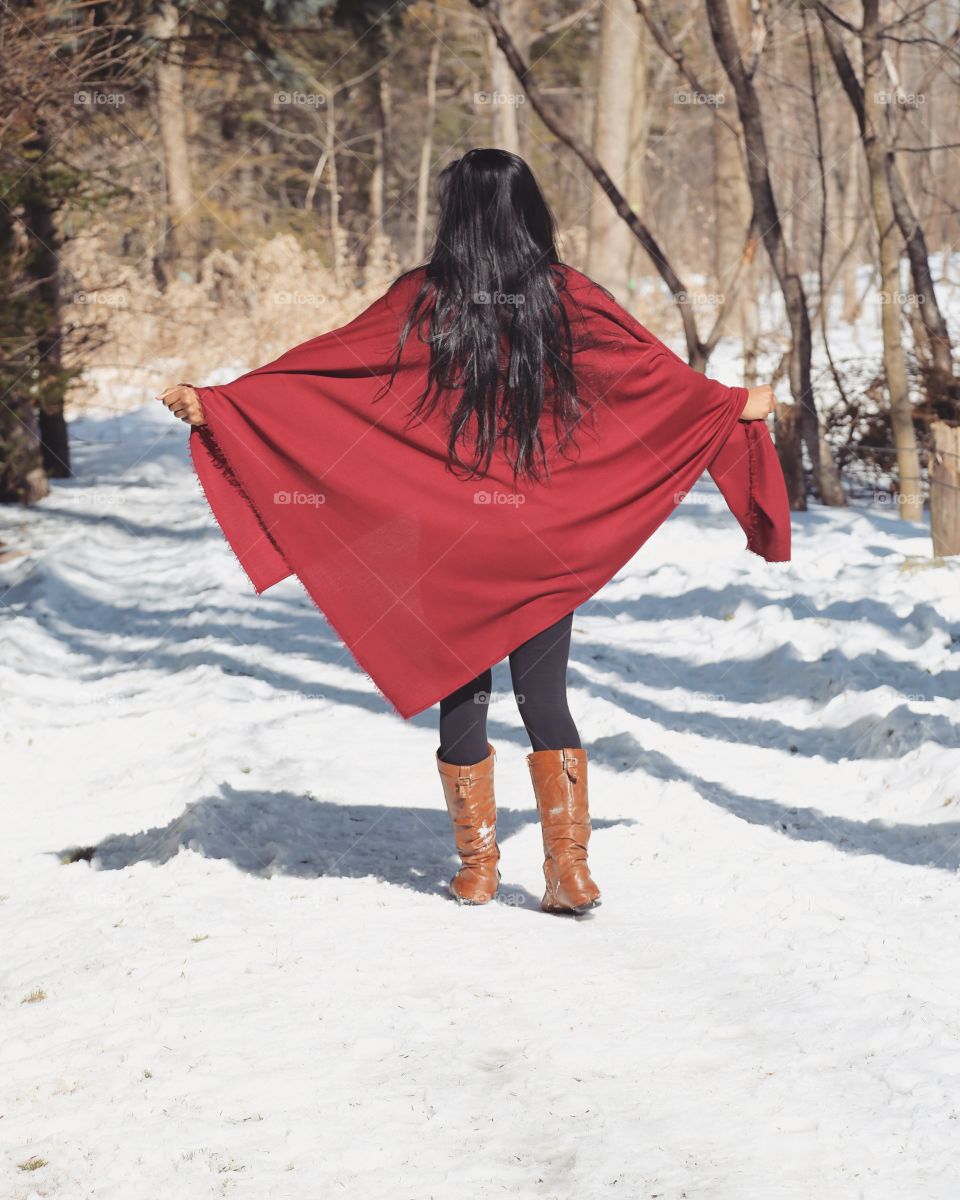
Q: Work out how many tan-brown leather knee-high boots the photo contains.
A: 2